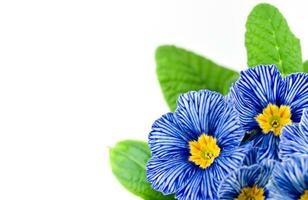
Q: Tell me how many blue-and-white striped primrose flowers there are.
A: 5